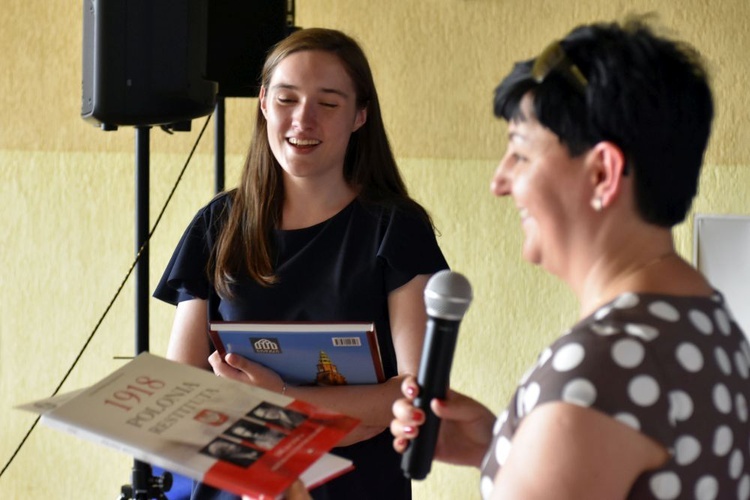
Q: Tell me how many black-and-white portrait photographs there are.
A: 3